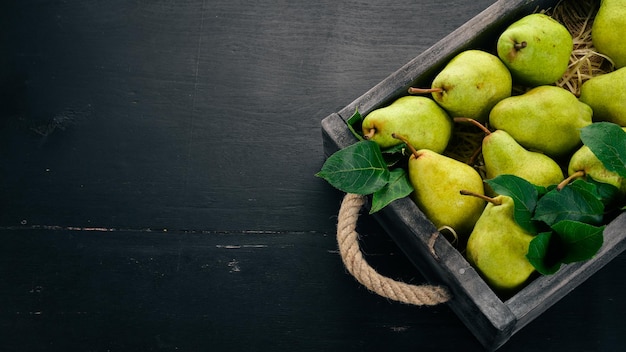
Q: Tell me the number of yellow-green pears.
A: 10